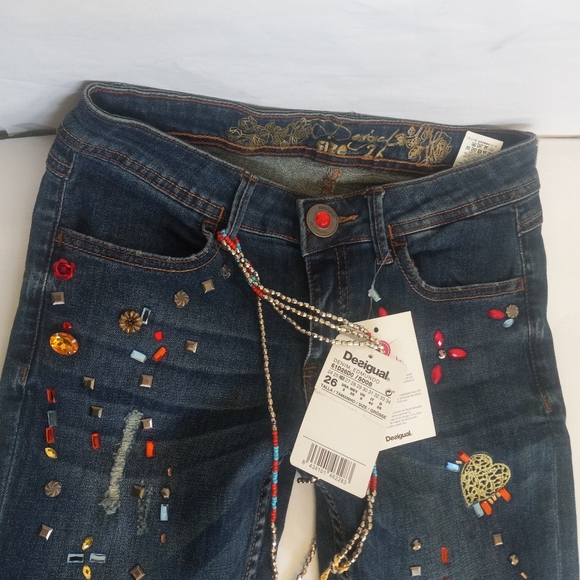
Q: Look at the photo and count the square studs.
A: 12